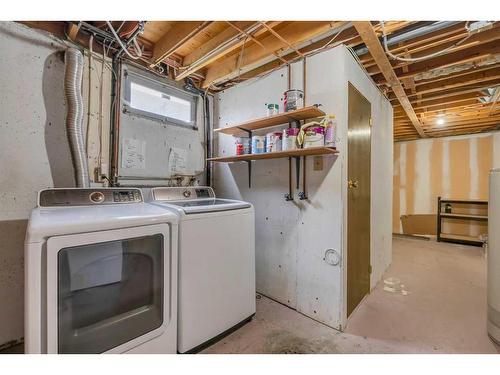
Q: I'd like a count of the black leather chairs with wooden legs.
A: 0